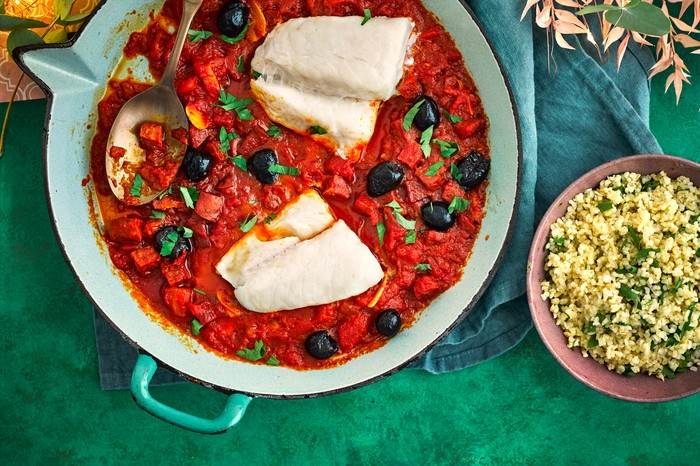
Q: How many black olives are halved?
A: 0